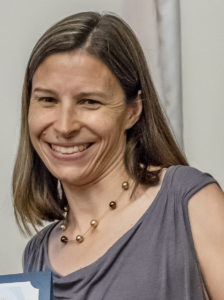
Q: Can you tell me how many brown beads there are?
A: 2